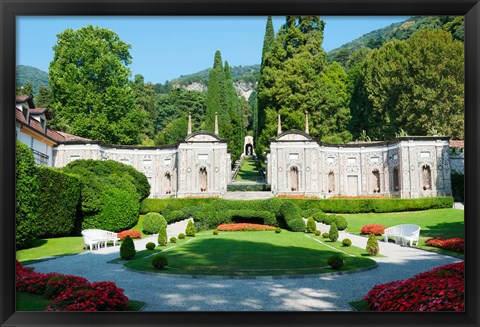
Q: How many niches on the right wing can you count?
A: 5